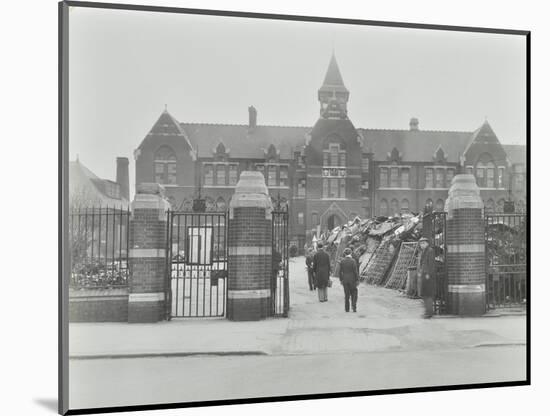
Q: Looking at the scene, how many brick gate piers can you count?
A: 3